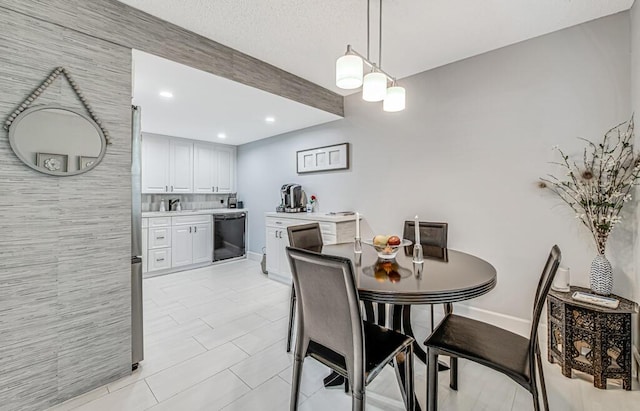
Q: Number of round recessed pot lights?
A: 3